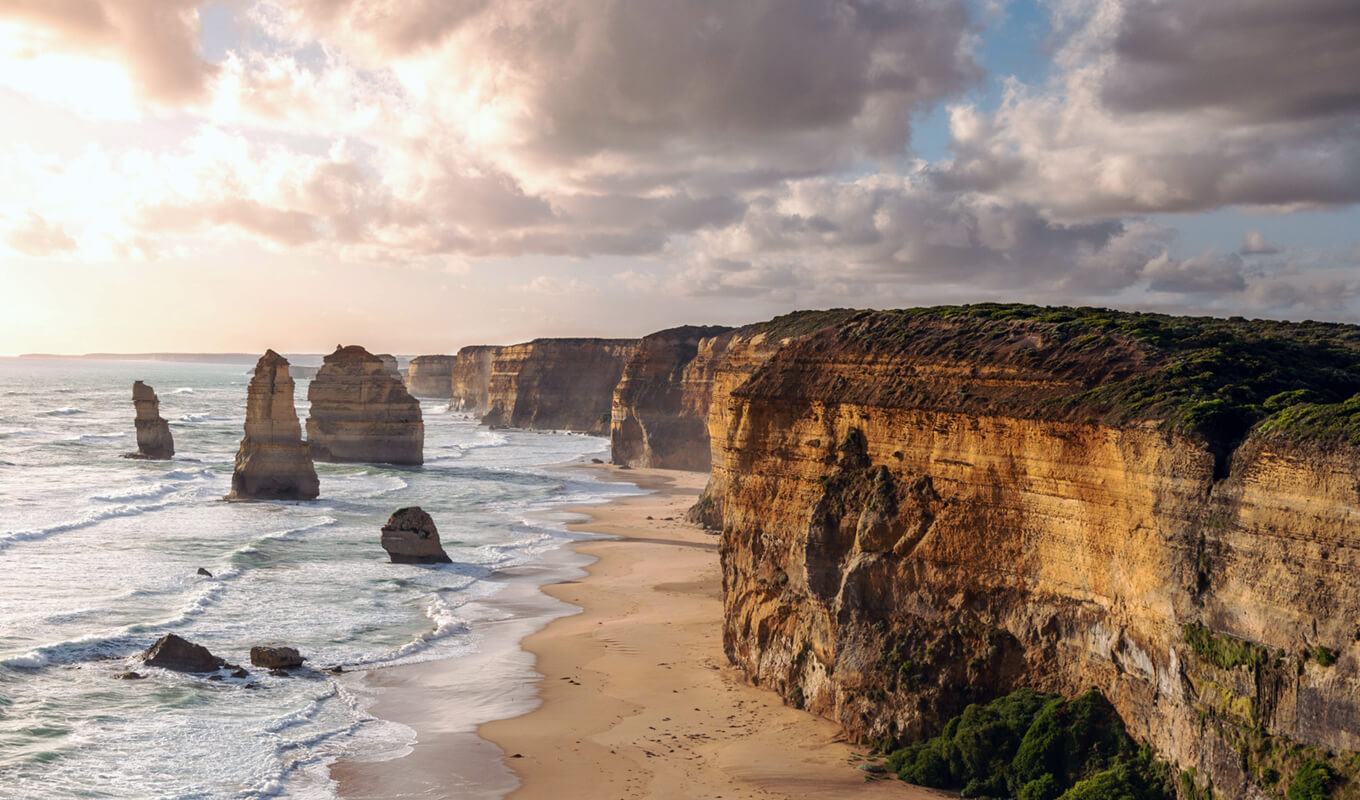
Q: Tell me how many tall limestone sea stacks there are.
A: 3